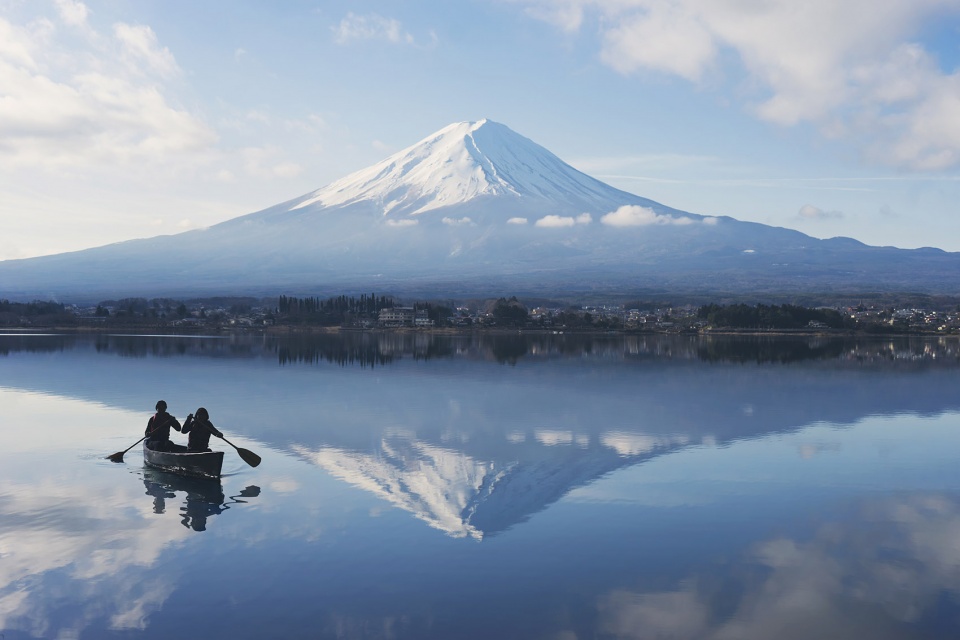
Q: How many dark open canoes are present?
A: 1